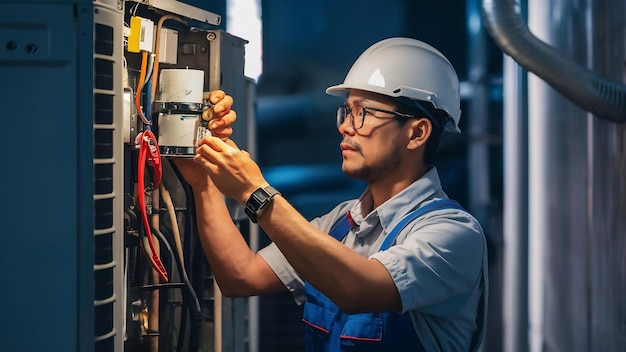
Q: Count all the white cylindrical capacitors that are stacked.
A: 2